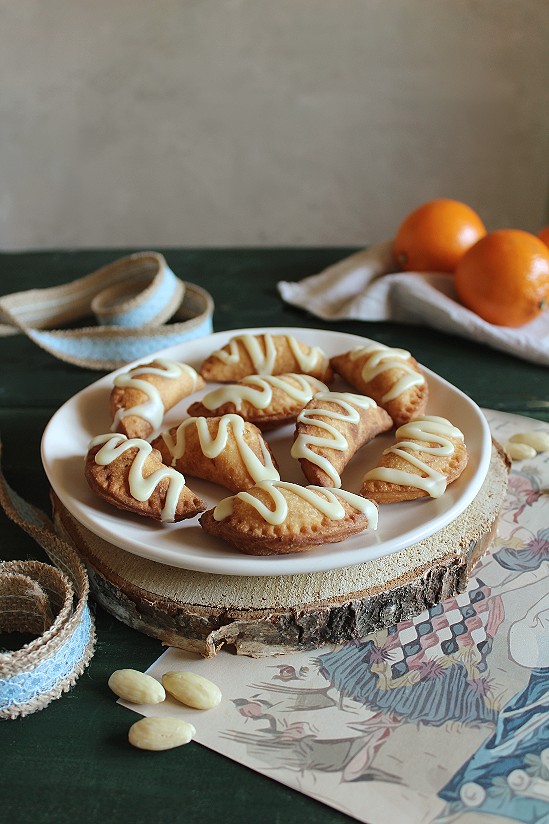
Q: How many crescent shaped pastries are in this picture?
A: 9